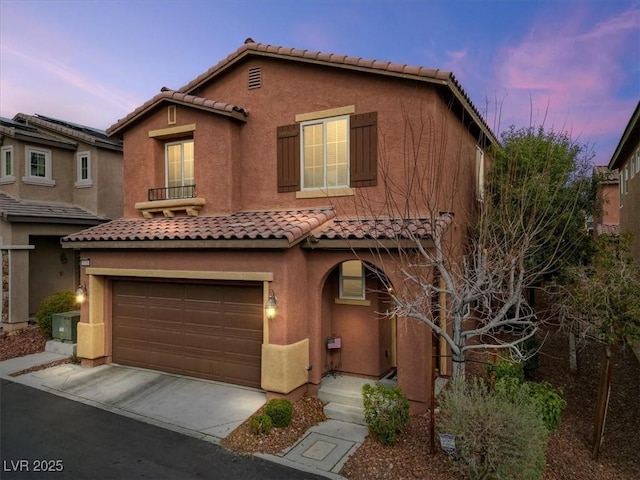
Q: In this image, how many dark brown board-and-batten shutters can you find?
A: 2